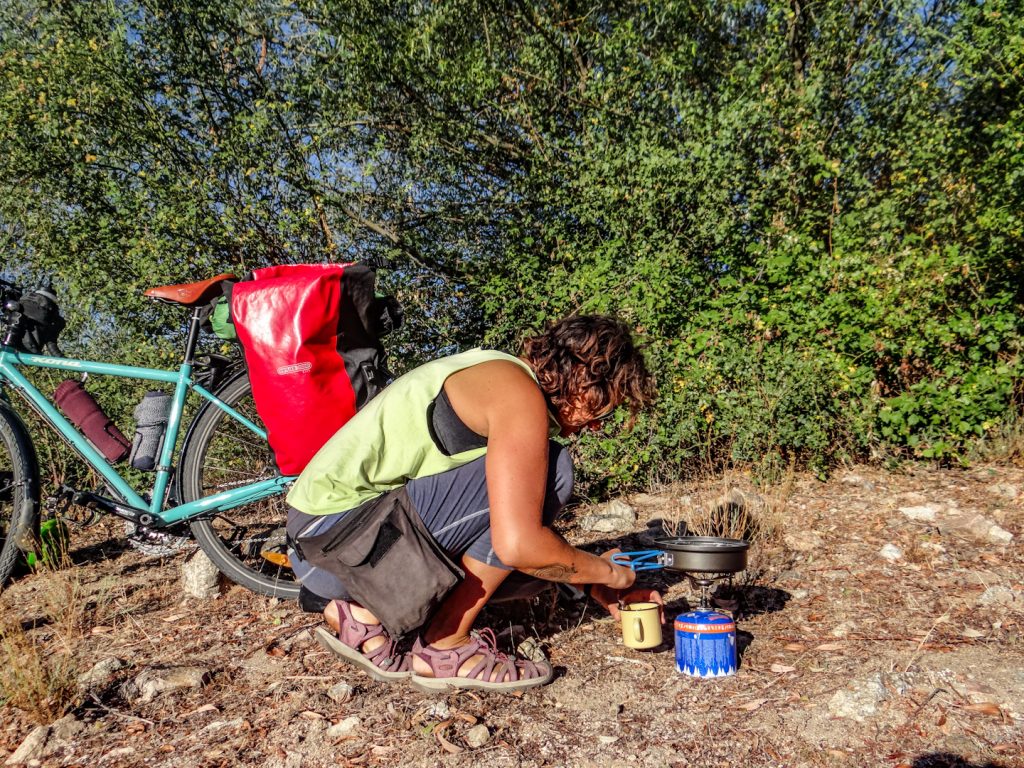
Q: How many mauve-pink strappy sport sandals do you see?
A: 2